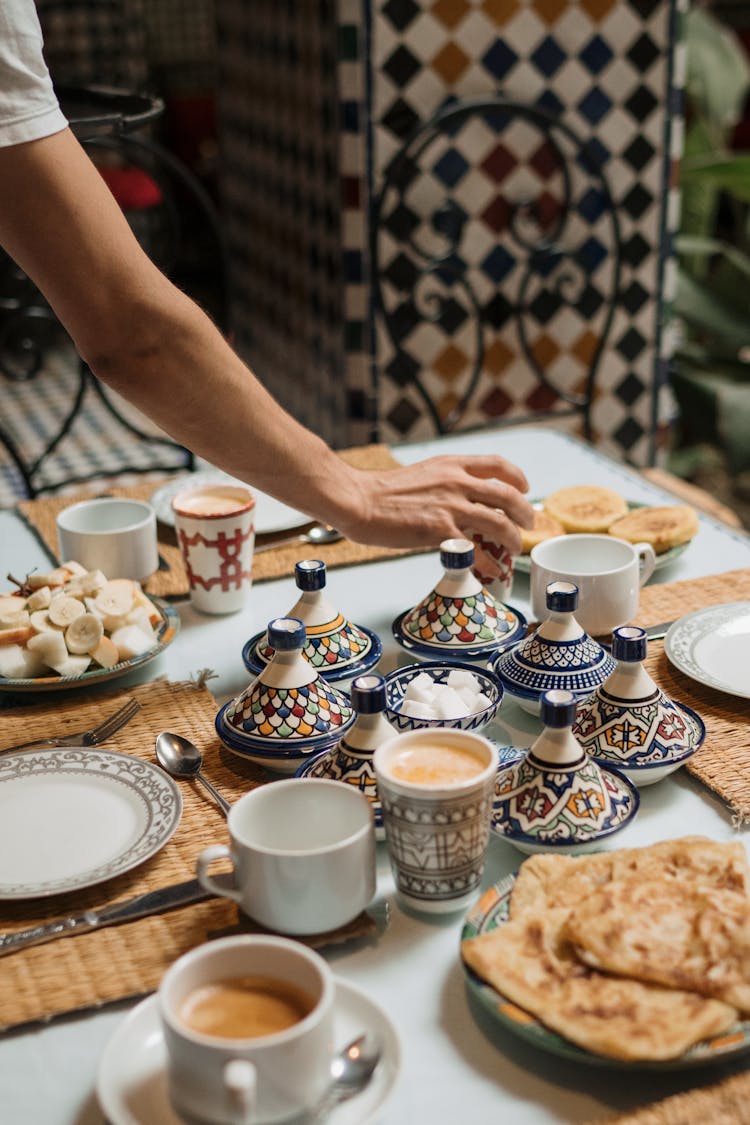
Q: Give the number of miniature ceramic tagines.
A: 7